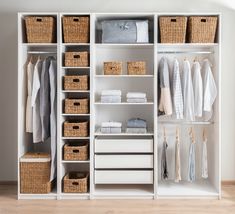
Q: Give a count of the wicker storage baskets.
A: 13